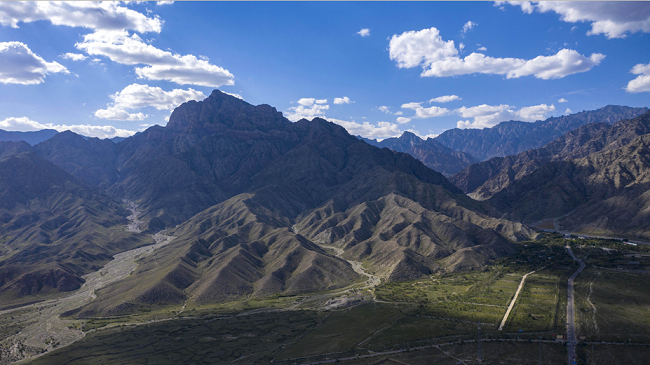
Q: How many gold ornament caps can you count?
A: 0